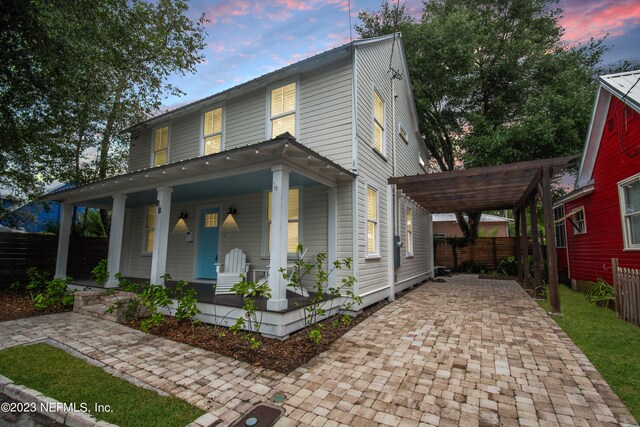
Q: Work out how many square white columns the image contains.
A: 4